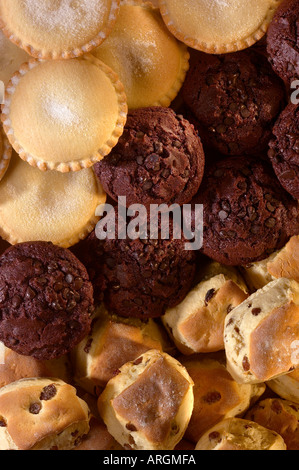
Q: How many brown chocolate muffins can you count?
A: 7